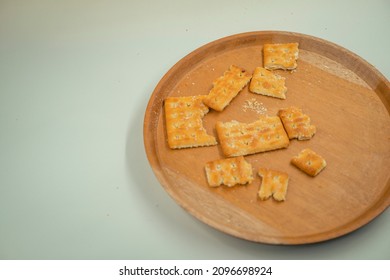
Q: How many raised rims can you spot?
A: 1